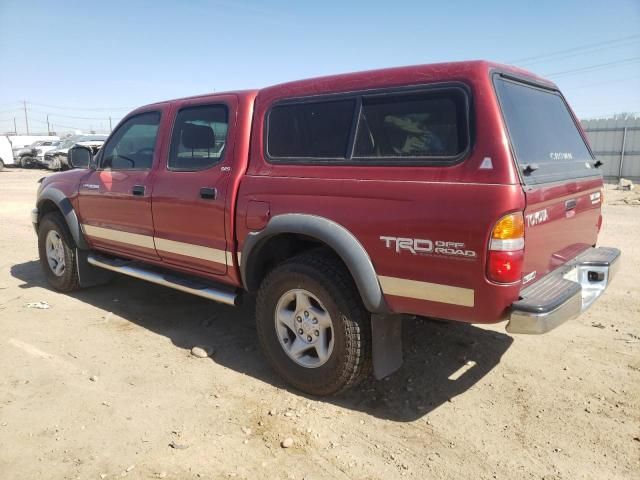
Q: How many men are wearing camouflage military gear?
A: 0